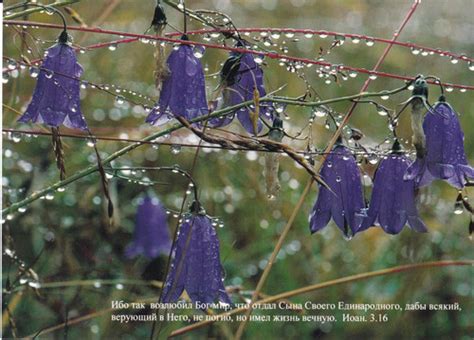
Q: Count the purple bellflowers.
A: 8